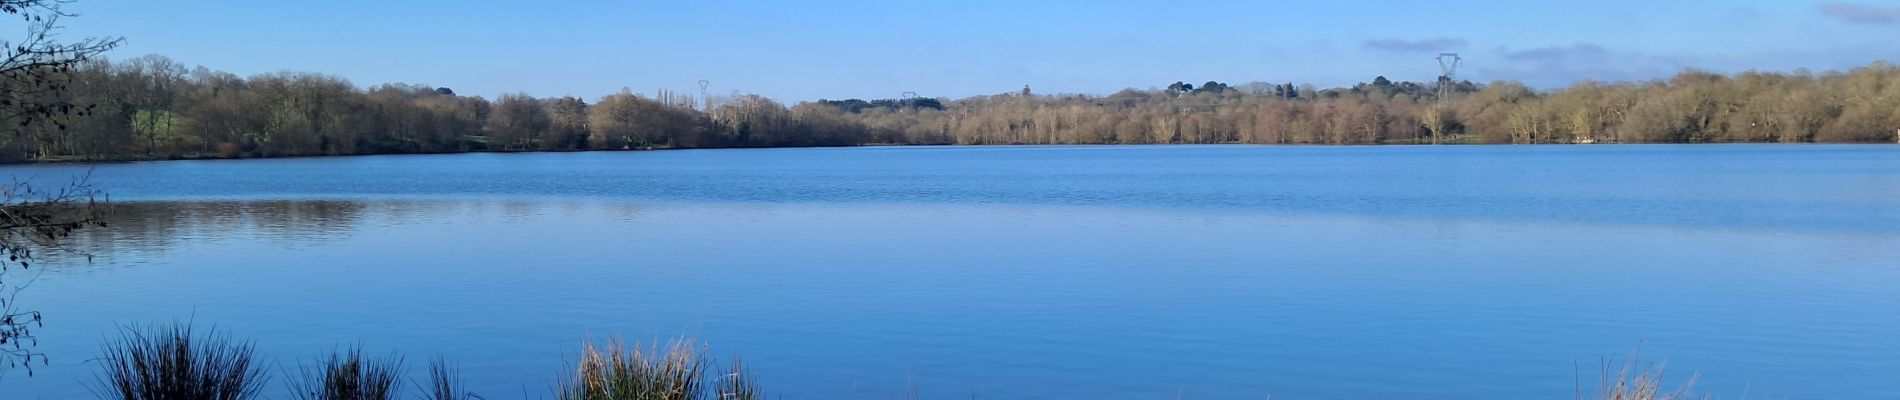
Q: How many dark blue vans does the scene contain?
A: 0